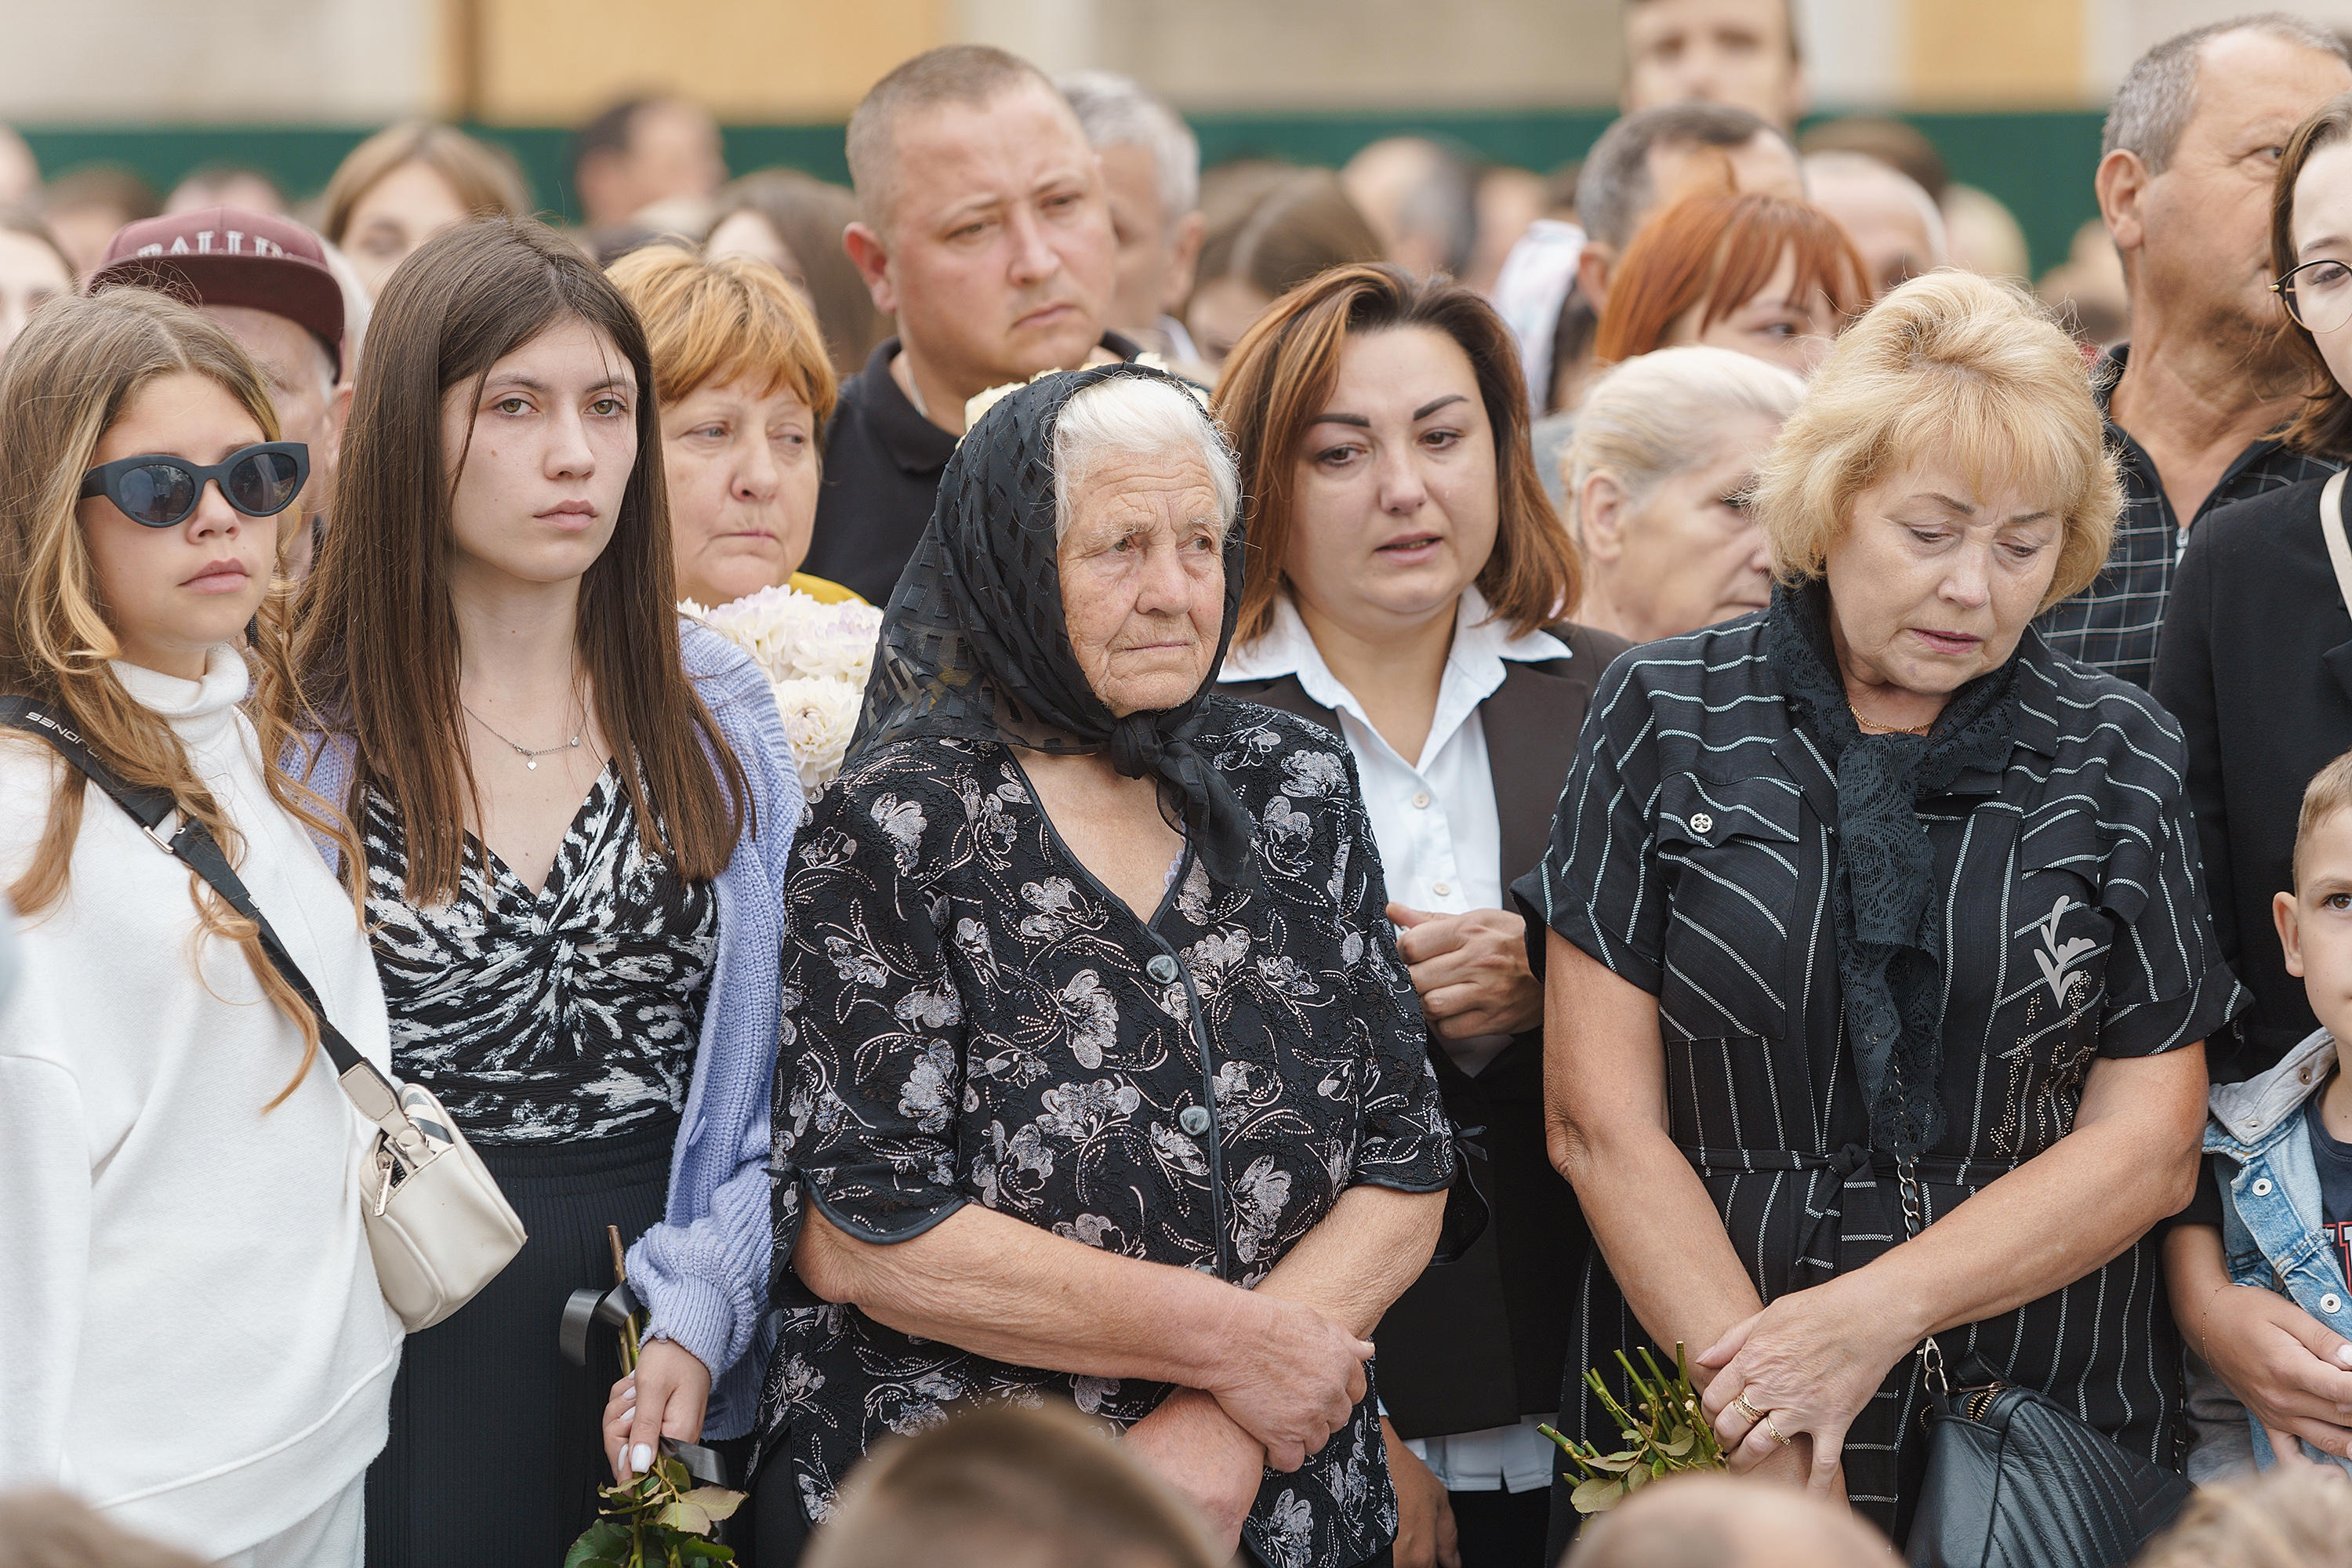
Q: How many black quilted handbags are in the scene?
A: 1